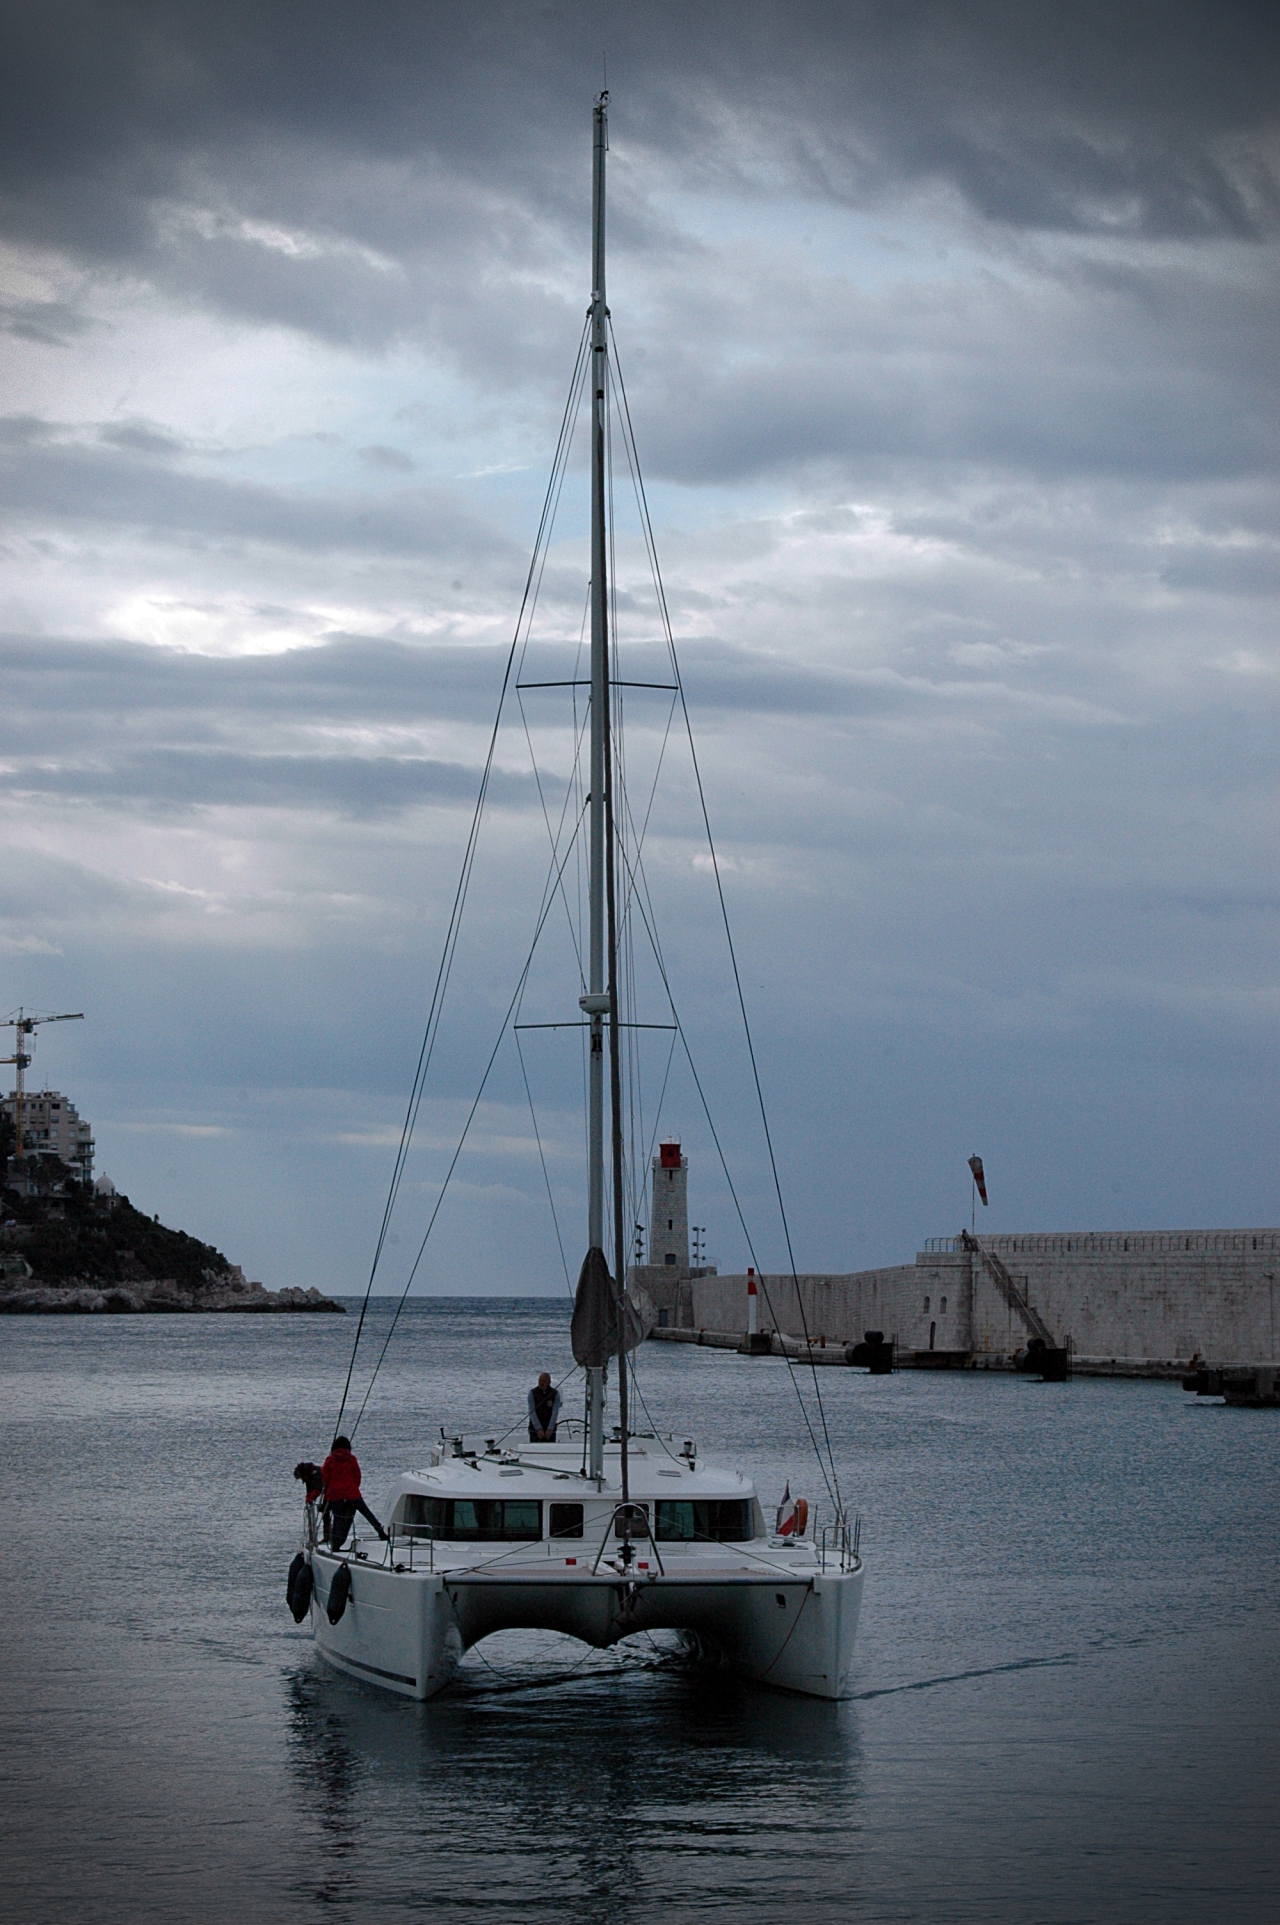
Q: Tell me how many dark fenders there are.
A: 3